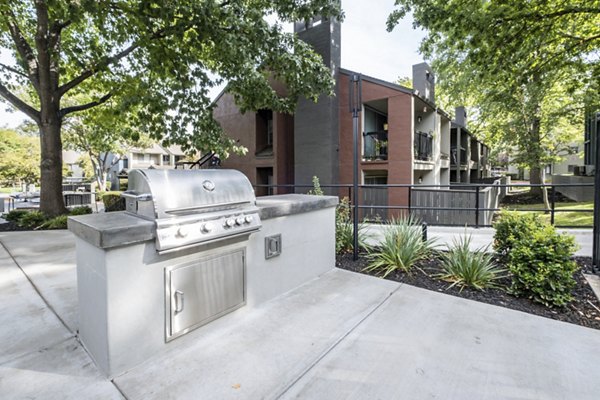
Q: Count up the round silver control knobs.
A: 5